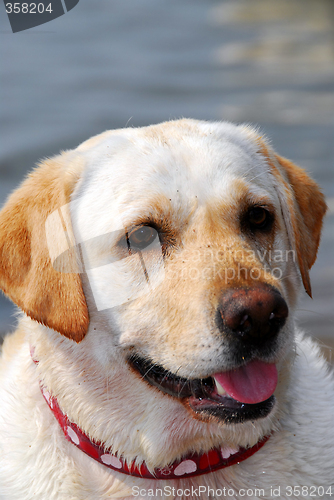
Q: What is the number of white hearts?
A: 5